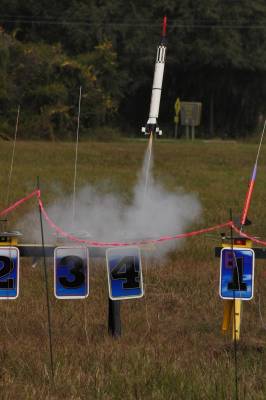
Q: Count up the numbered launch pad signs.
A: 4